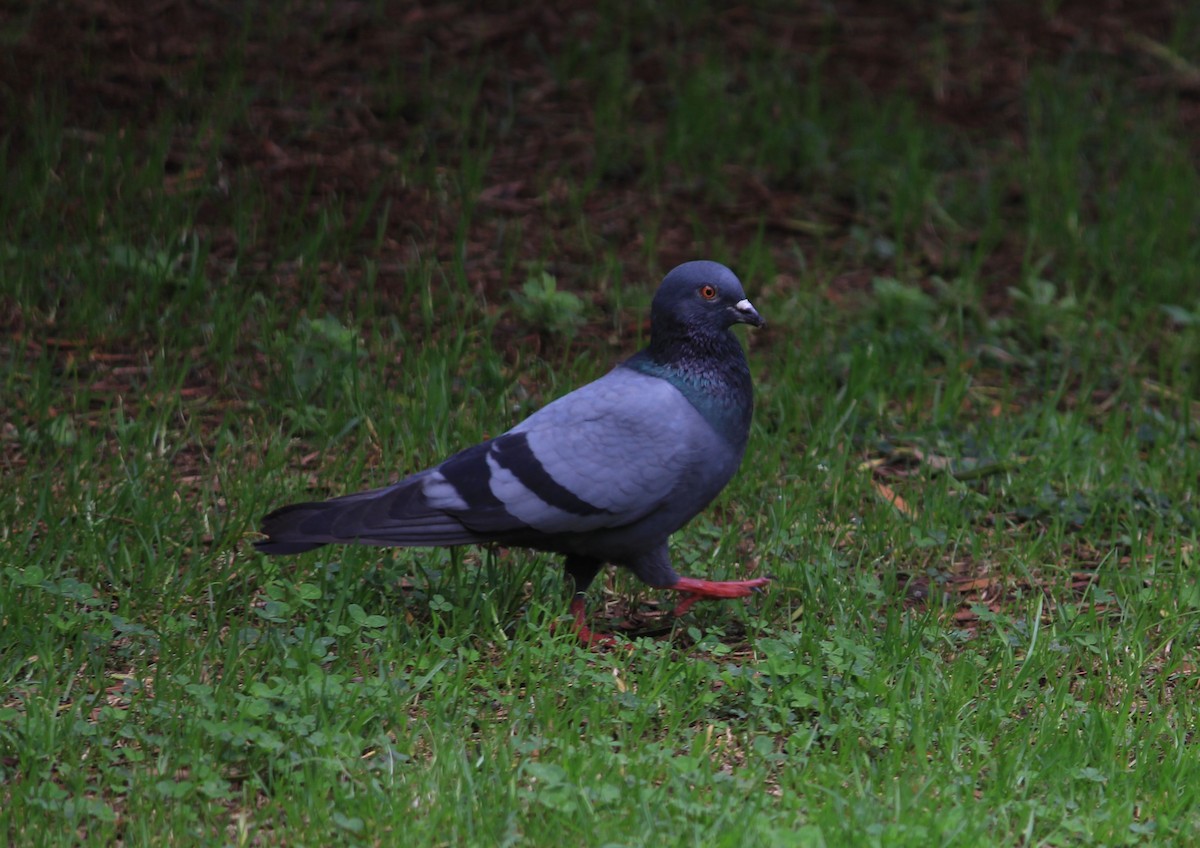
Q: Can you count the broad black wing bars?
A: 2